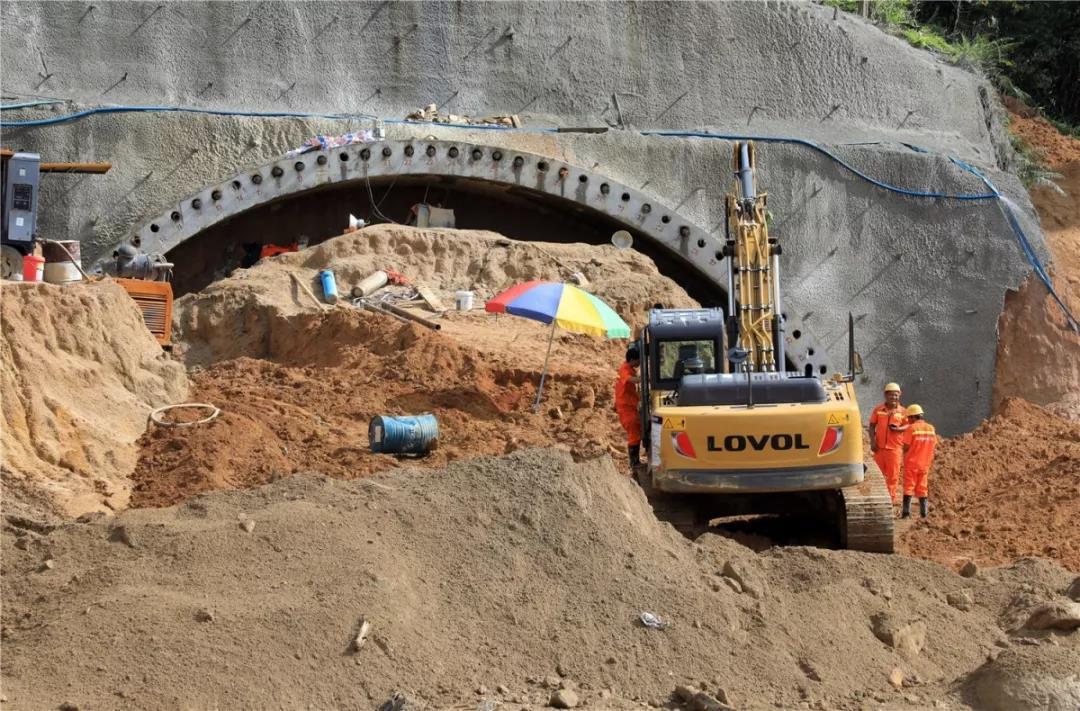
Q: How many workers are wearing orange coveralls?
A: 3